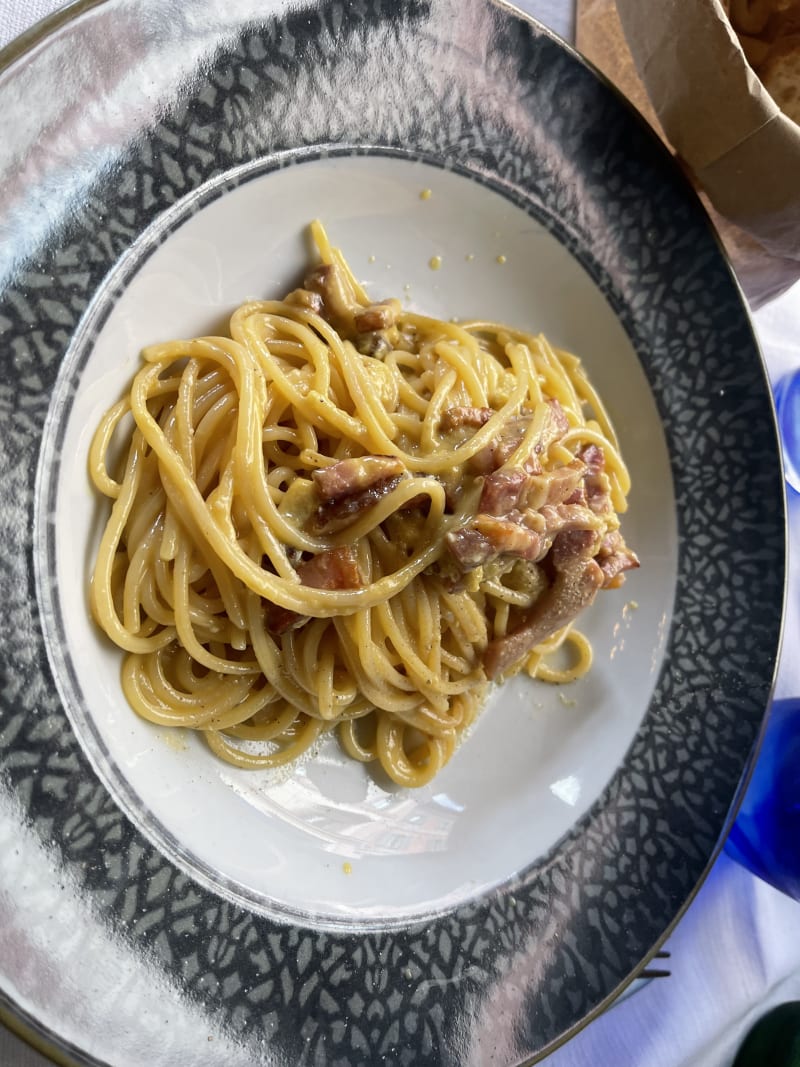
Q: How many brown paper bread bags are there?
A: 1